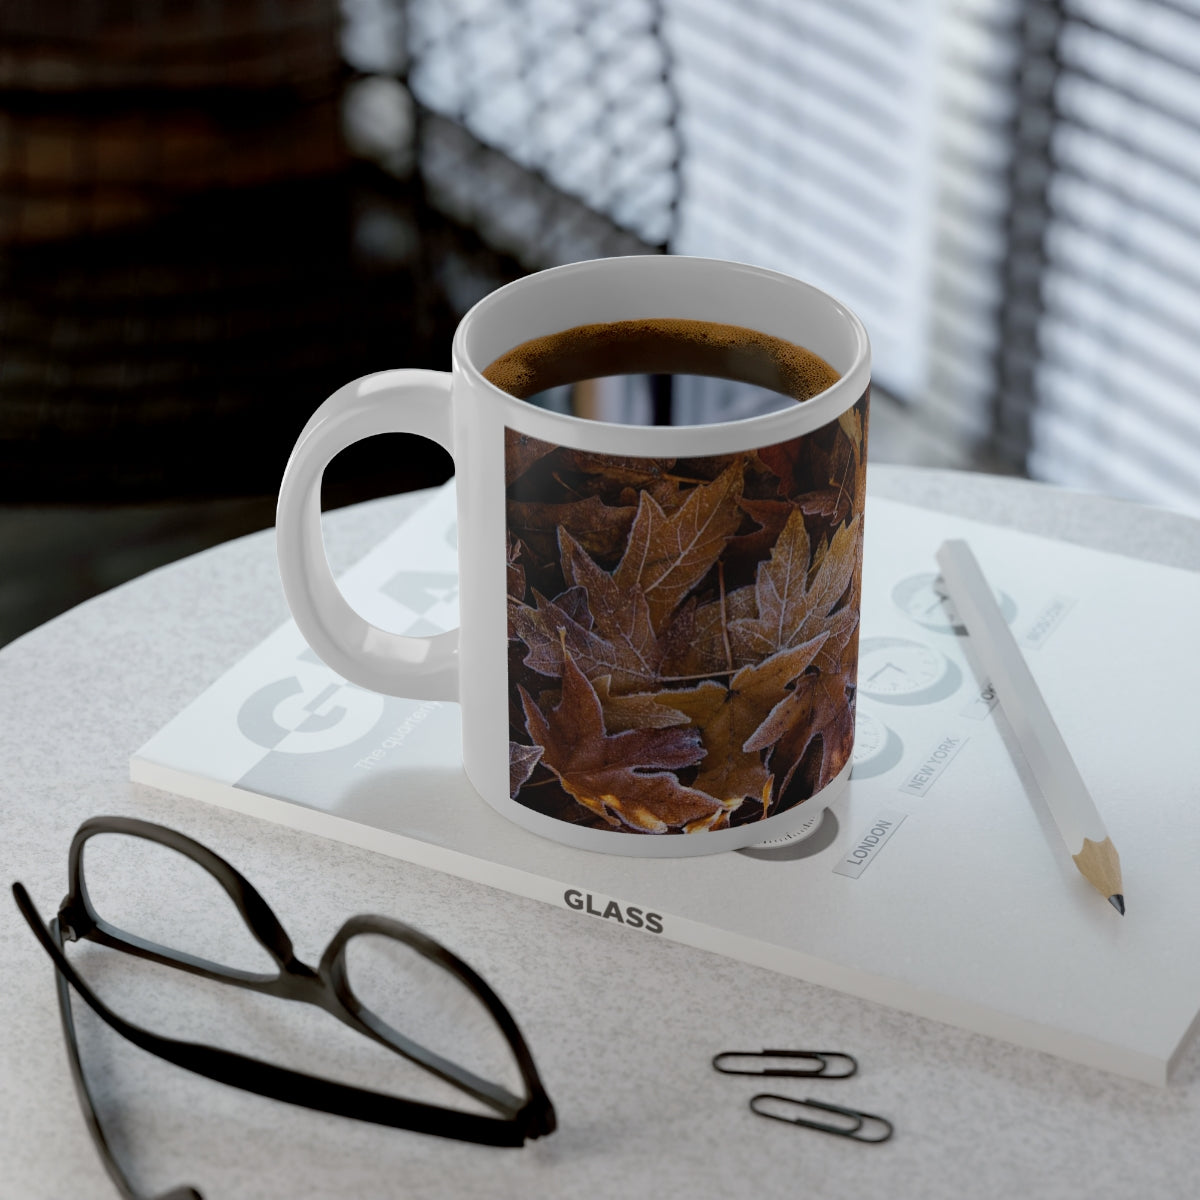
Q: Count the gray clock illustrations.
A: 4